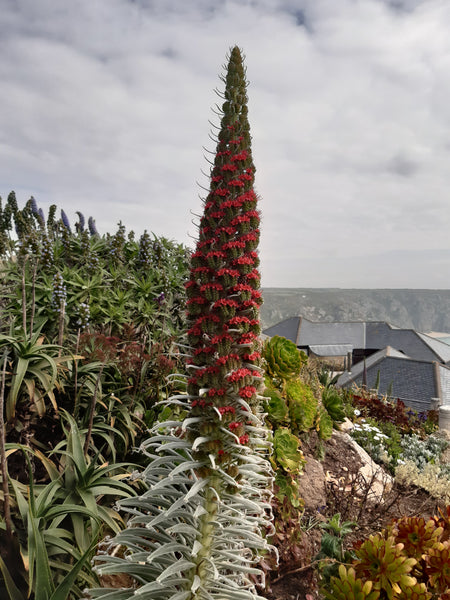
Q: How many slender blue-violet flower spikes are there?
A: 5